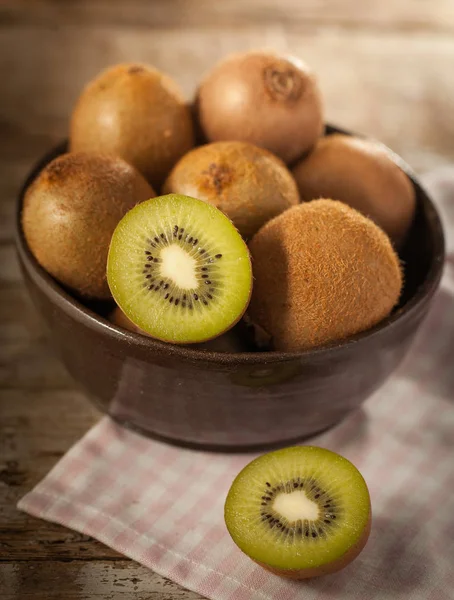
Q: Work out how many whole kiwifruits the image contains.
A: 6